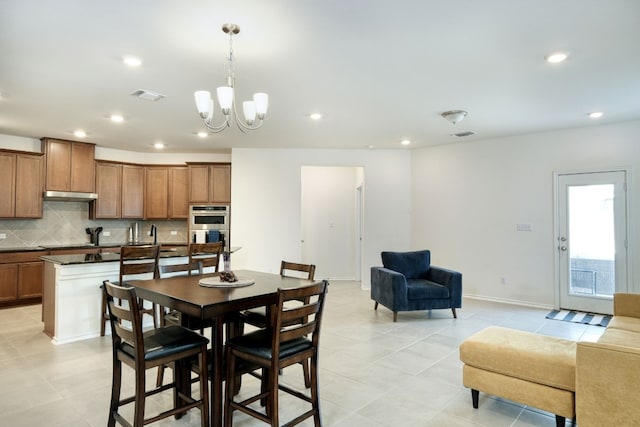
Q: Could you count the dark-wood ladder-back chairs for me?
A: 6